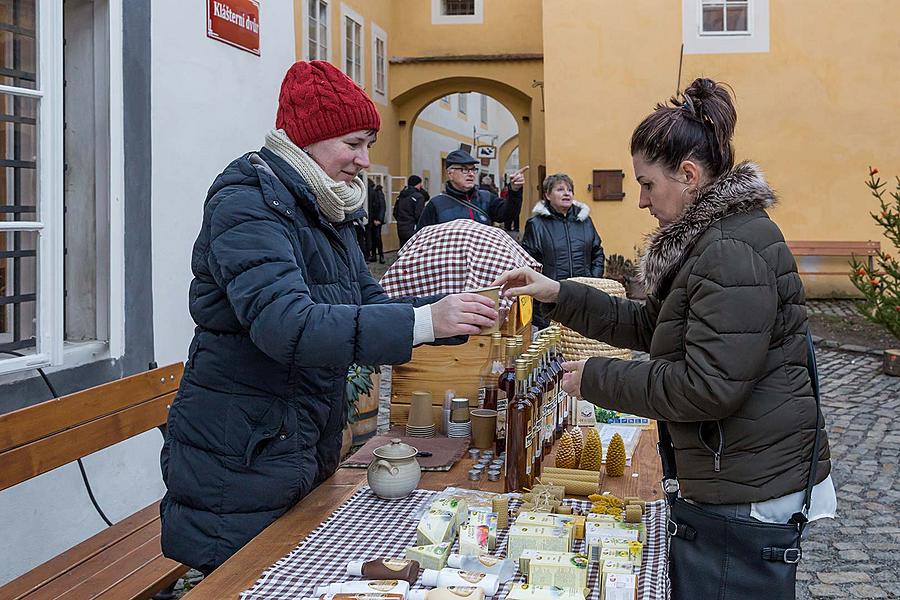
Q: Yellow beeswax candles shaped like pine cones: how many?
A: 4